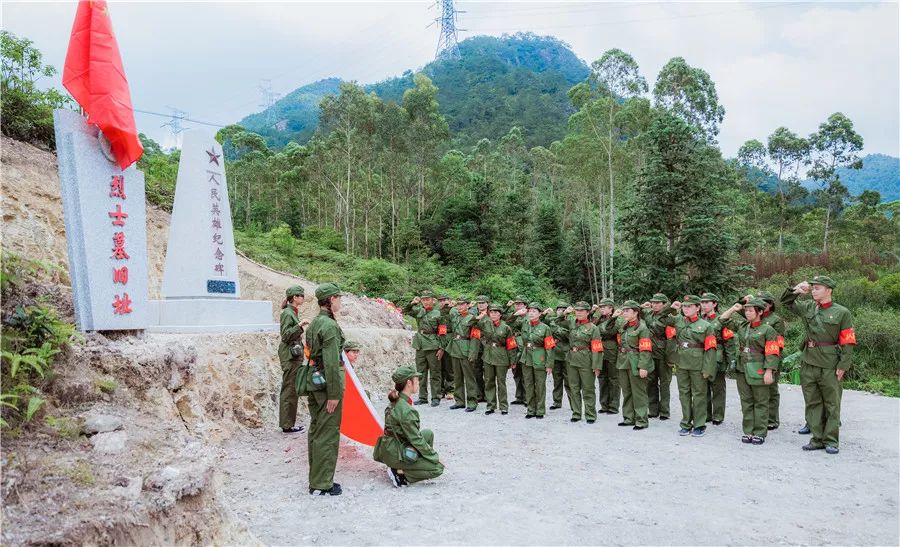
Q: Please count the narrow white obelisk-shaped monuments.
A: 1